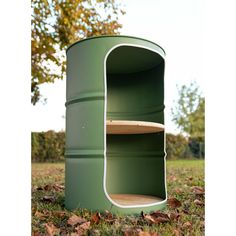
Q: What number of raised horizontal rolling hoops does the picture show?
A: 2